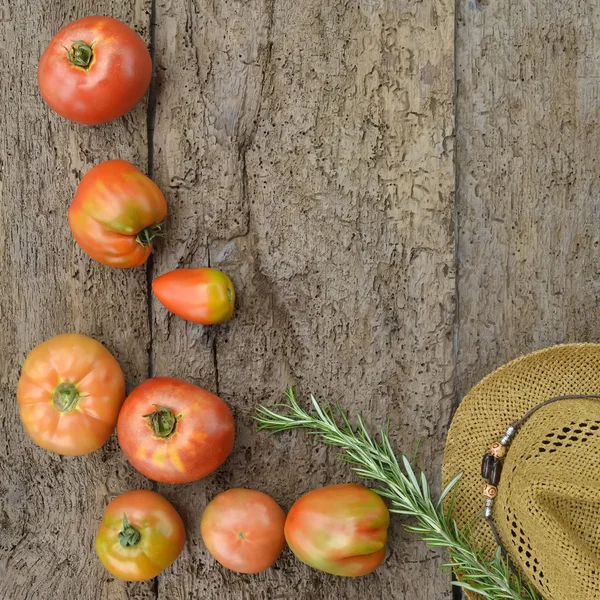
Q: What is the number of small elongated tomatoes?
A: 1